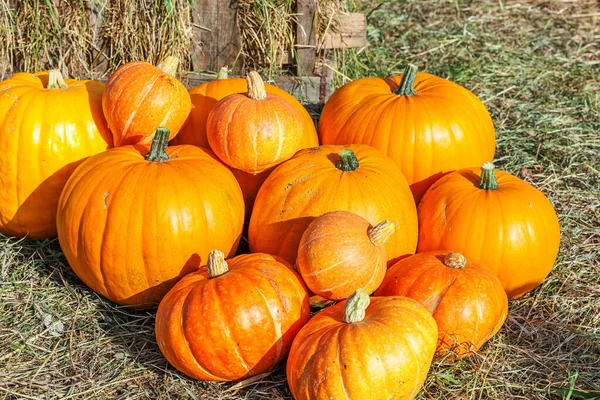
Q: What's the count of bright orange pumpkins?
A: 12